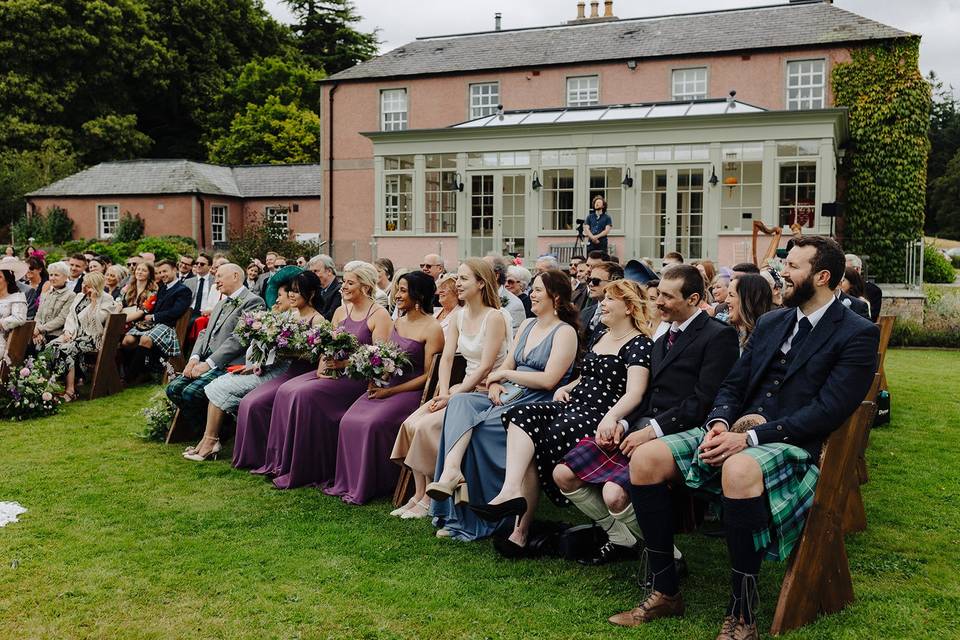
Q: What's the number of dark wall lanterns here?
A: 4